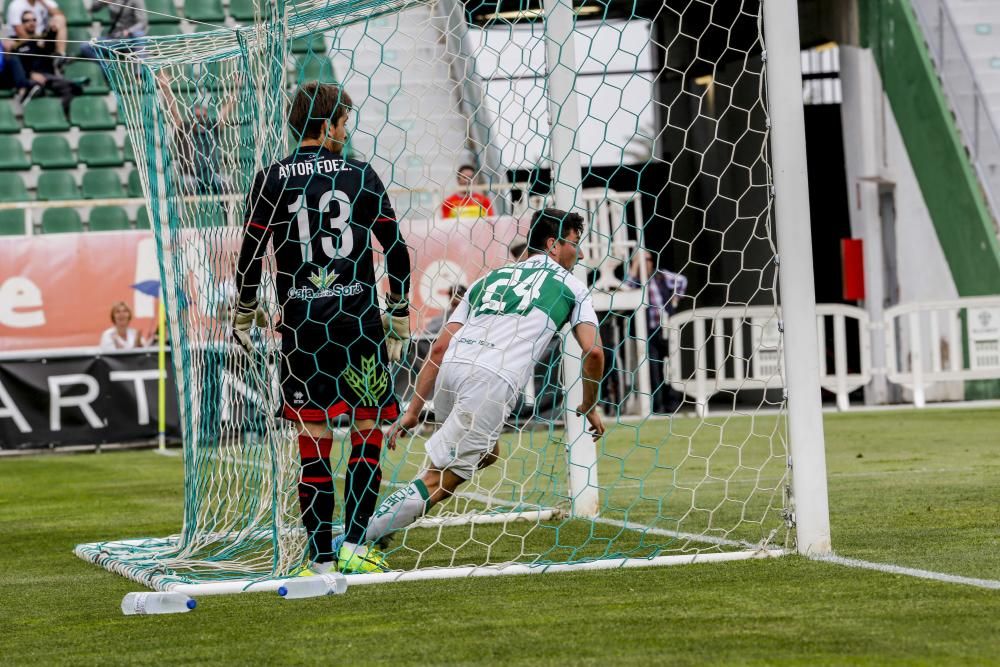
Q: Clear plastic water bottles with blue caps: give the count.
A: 2